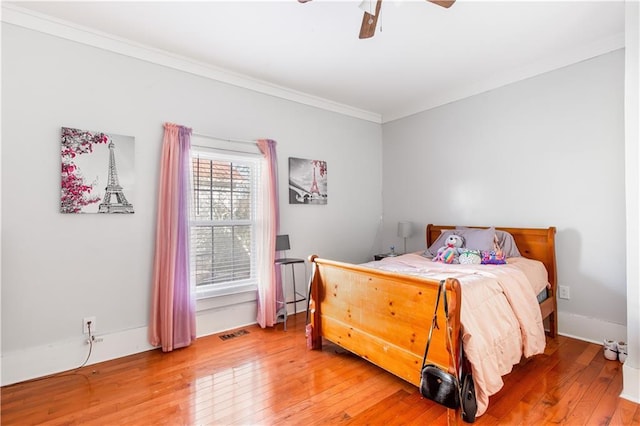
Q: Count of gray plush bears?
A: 1